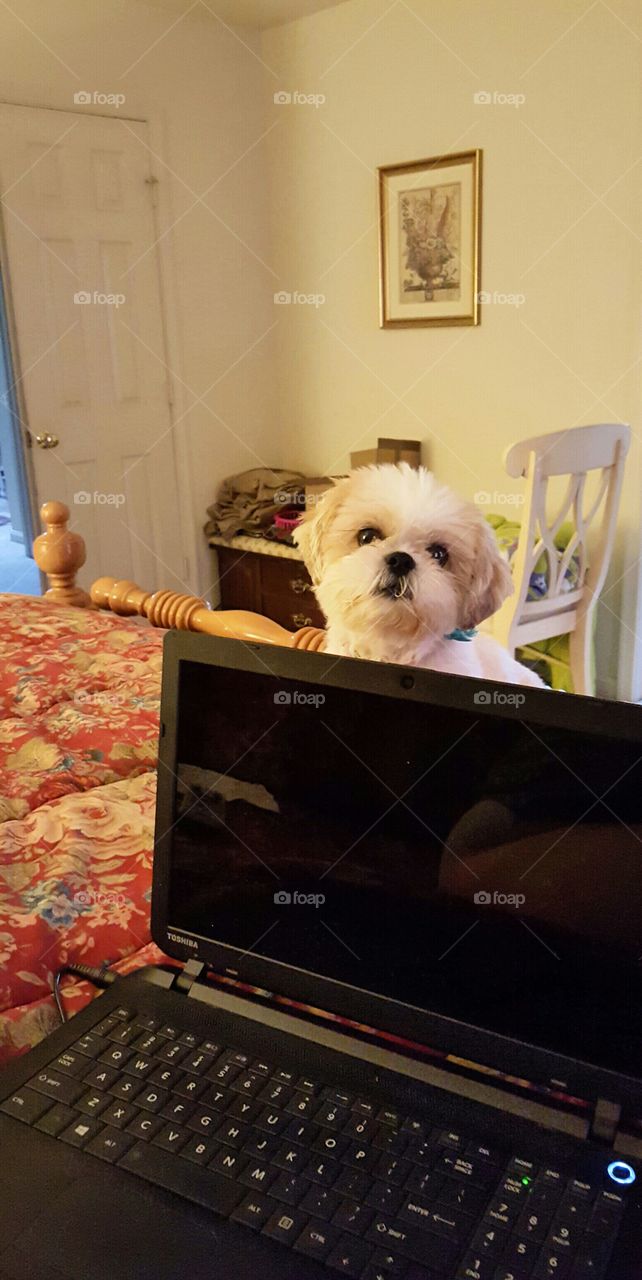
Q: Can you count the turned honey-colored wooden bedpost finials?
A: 1